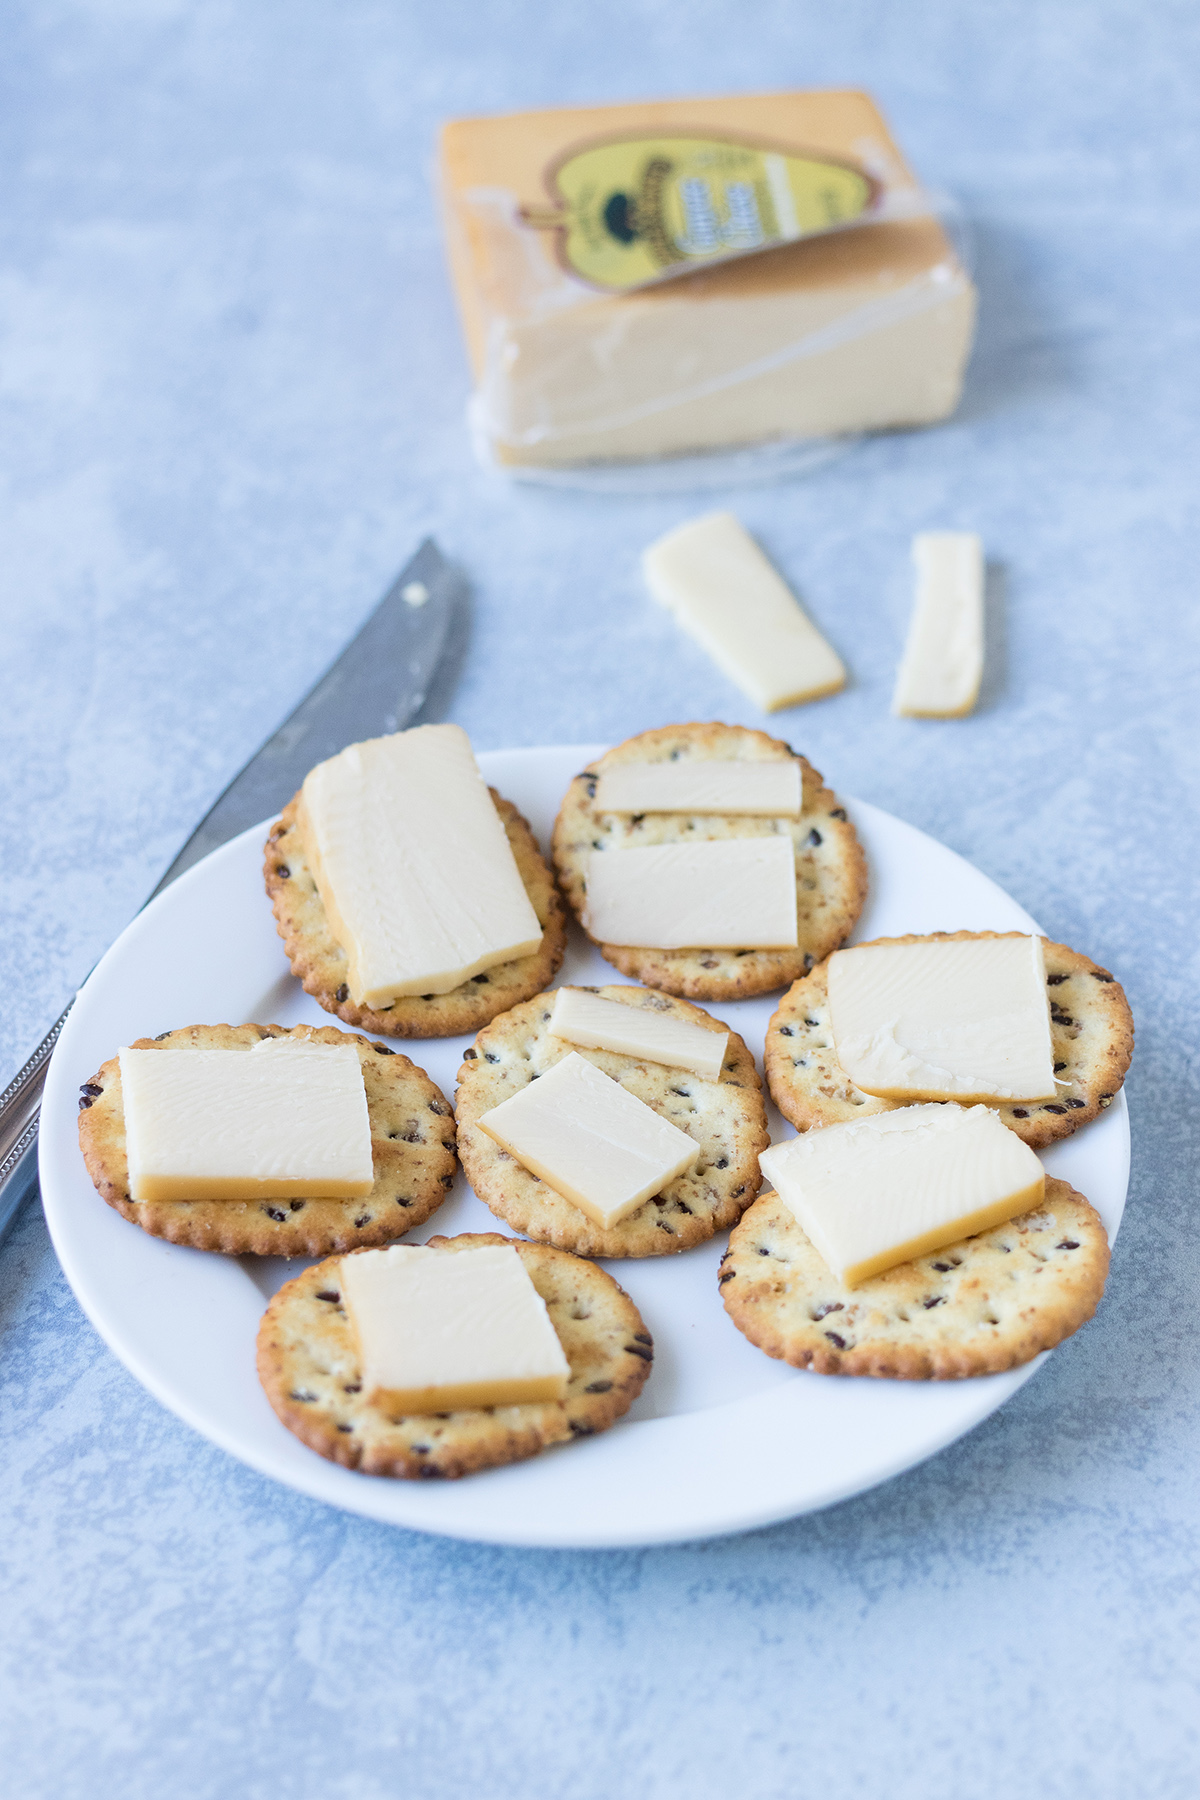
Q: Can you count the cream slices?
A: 11